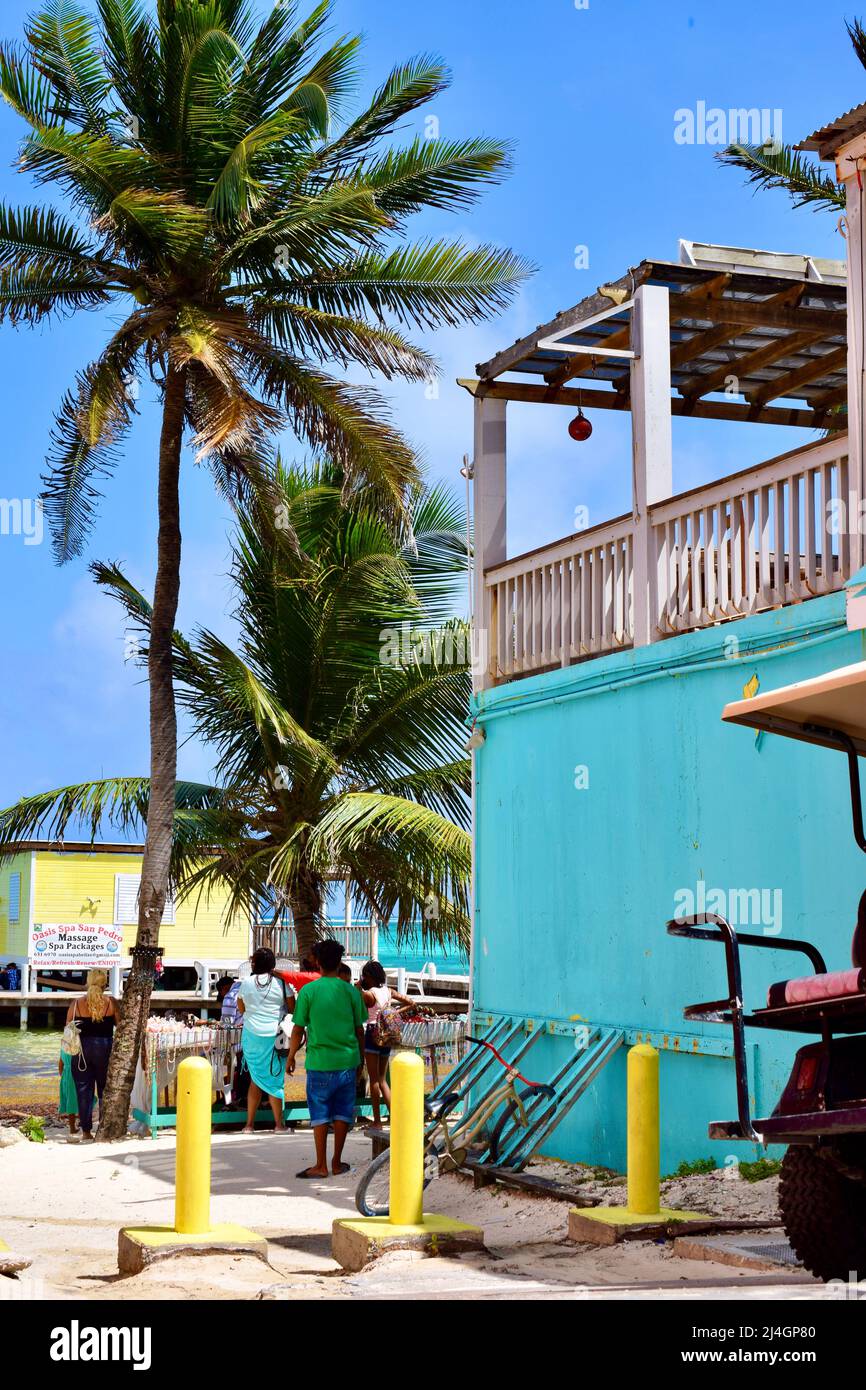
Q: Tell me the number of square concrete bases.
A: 3